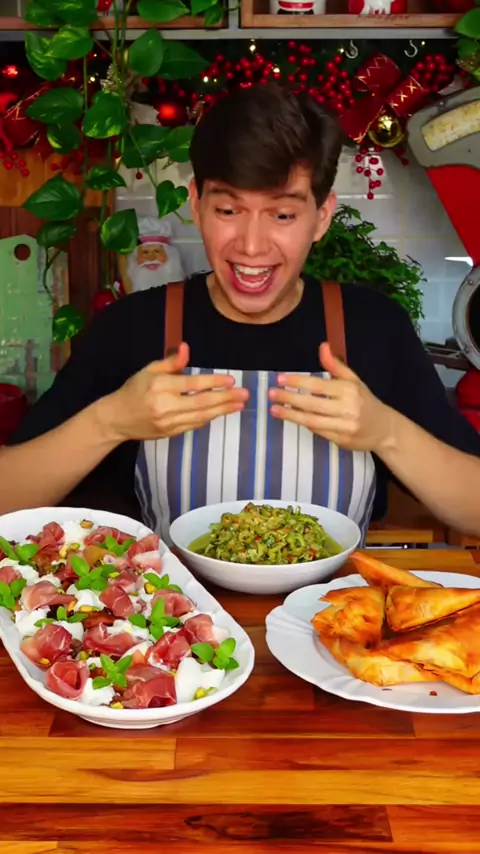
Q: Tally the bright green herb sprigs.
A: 9